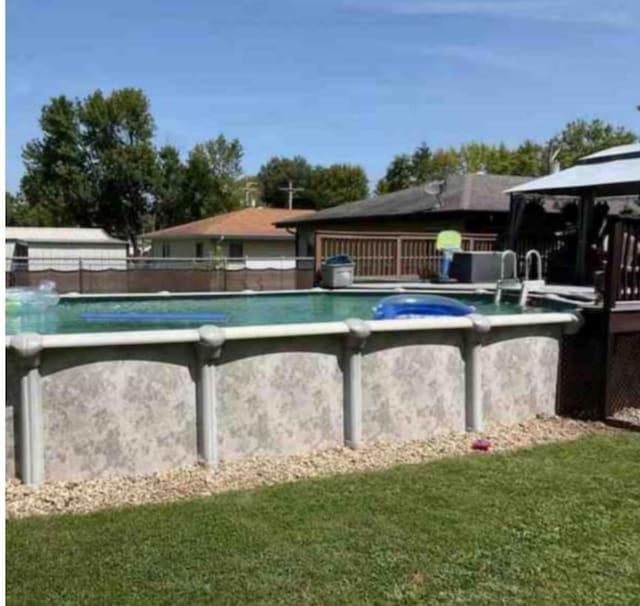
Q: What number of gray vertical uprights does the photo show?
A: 4